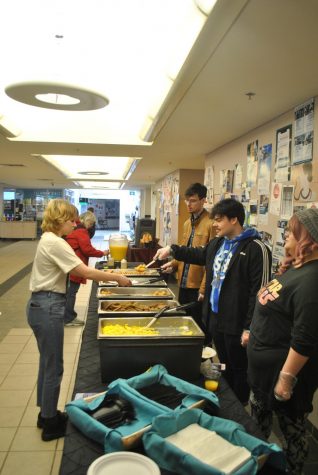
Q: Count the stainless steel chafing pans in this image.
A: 5